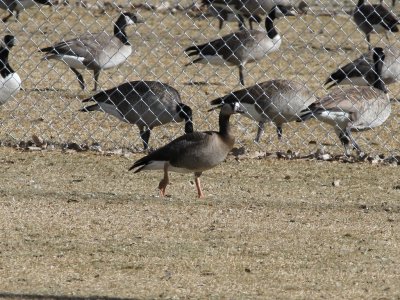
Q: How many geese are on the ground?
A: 12